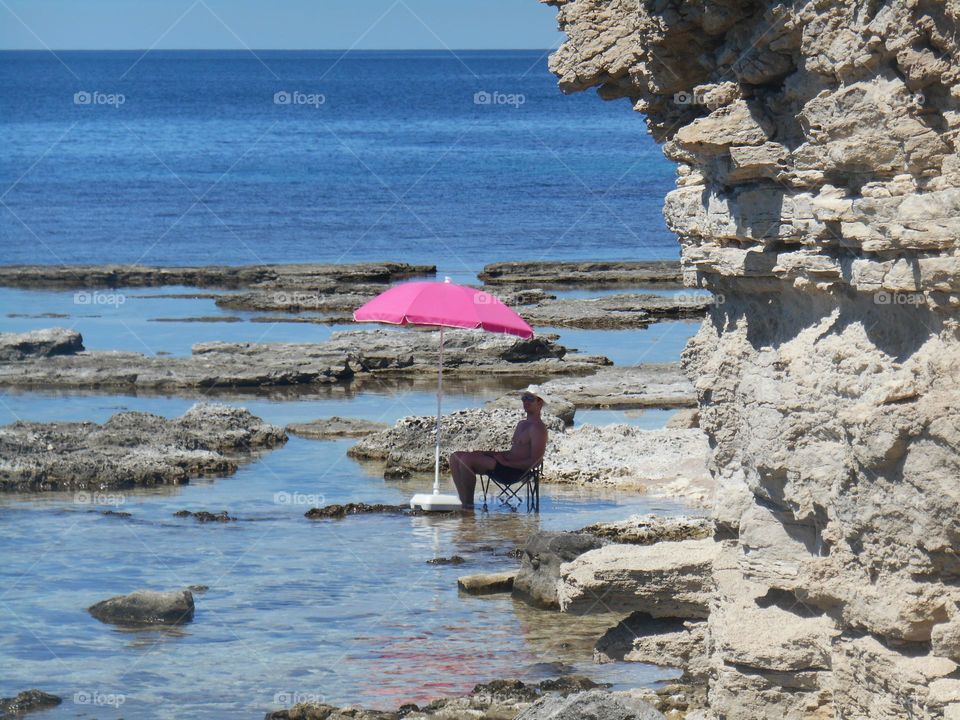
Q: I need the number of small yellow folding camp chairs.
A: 0